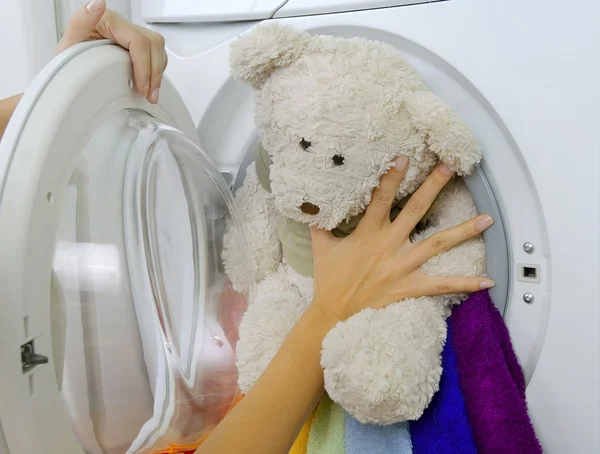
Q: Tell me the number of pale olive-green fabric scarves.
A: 1